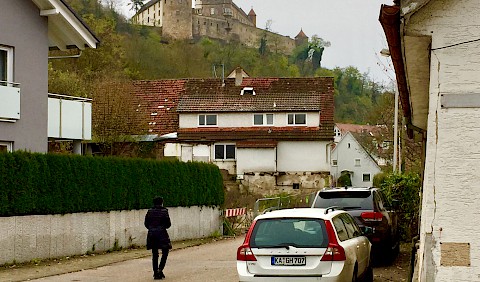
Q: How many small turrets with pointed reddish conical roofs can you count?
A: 2